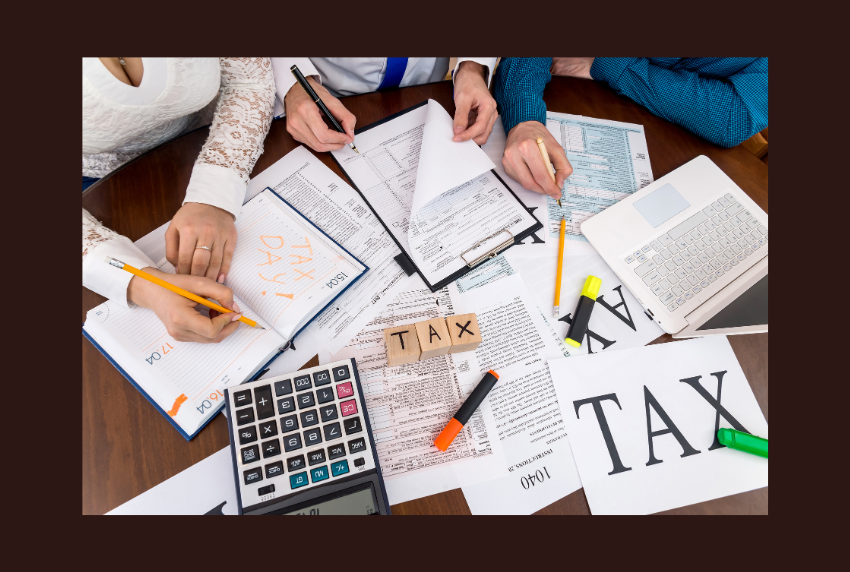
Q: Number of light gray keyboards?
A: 1